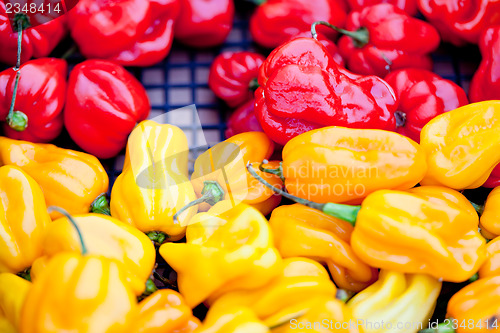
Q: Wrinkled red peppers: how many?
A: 1